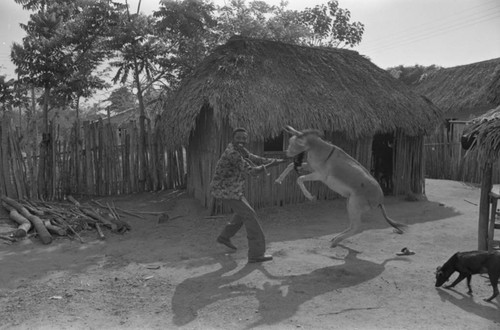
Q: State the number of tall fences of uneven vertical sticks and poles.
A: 1